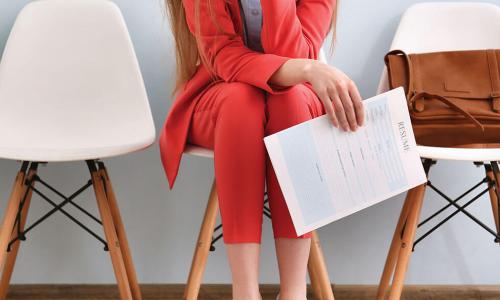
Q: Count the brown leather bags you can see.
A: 1